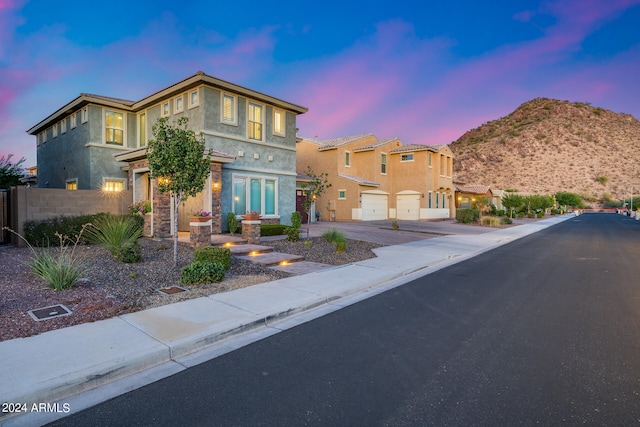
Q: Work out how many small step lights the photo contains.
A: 3